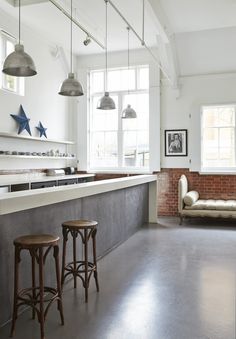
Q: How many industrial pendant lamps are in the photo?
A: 4